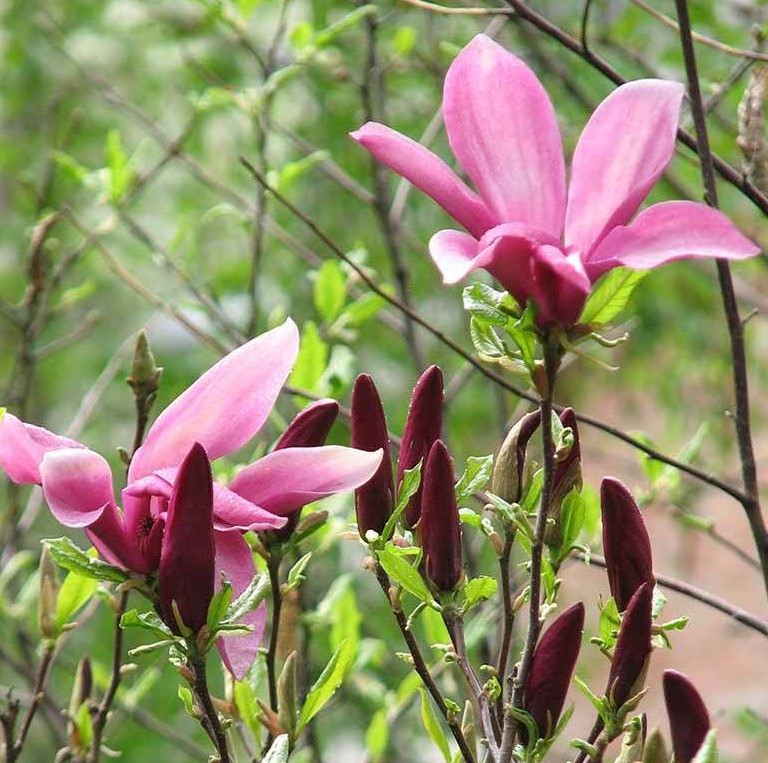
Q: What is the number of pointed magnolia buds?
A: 11